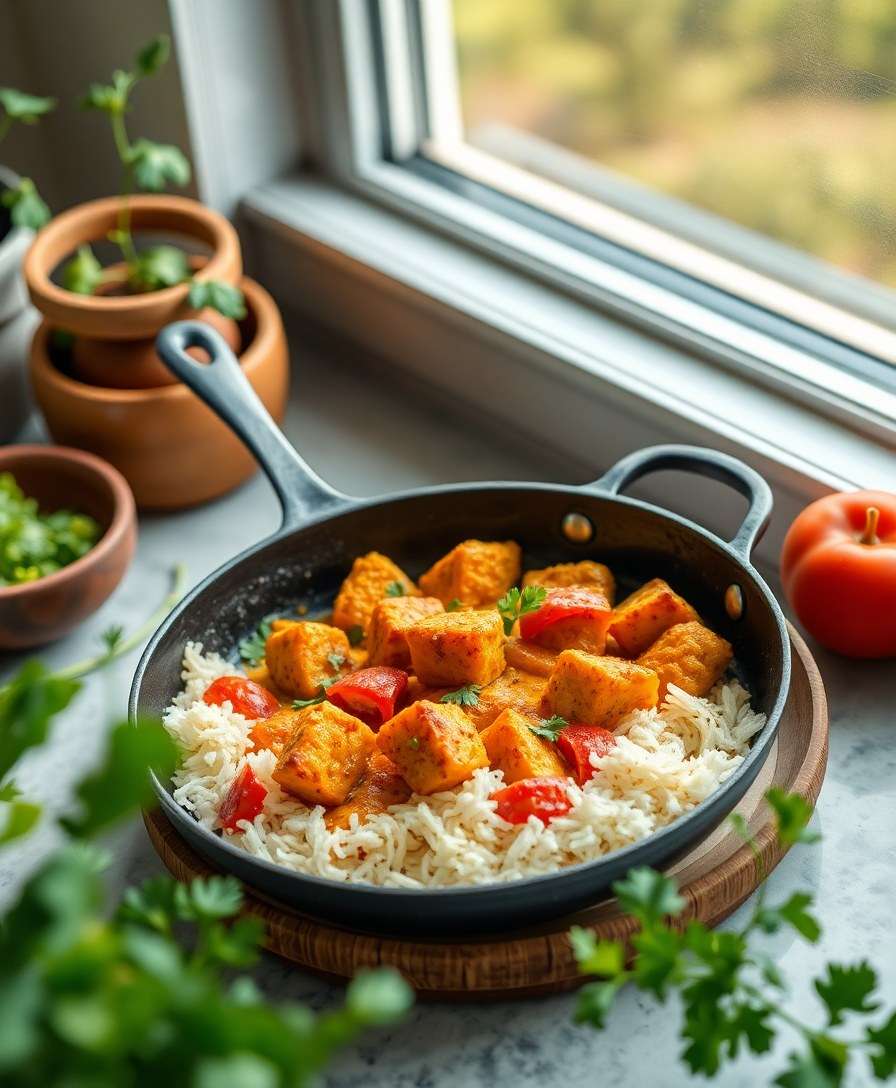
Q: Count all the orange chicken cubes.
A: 12